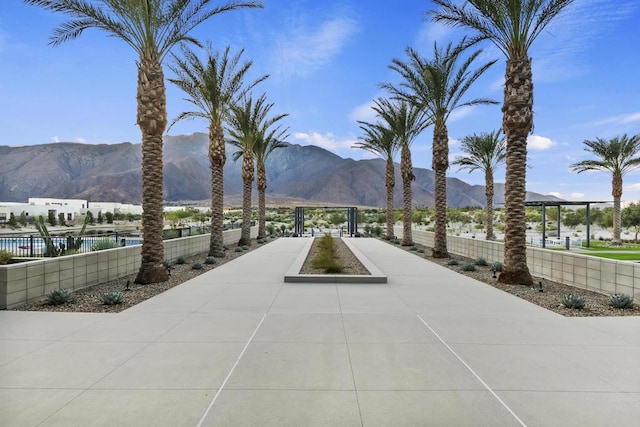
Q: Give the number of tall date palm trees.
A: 10